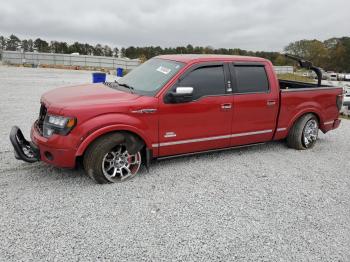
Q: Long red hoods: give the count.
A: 1